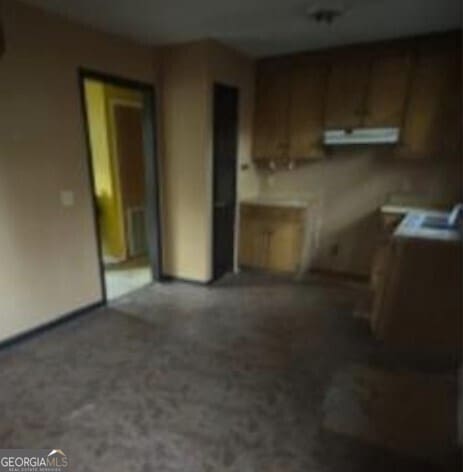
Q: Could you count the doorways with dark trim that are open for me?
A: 1